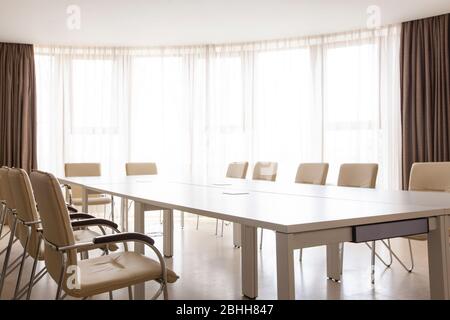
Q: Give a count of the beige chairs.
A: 10